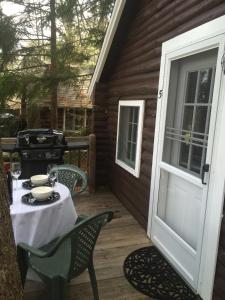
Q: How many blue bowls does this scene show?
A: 0